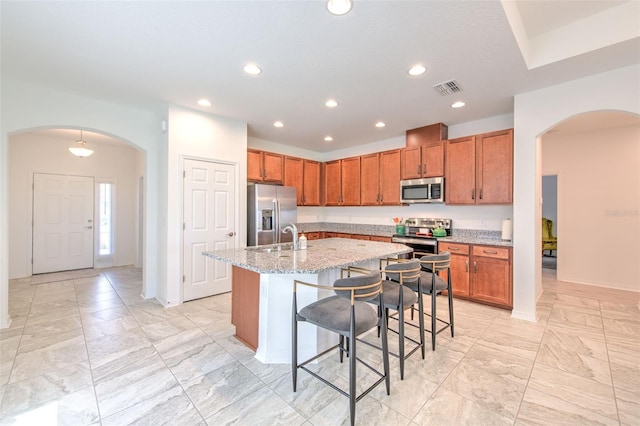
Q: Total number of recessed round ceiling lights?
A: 9